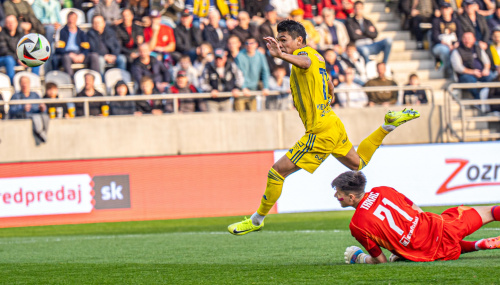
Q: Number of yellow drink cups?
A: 3